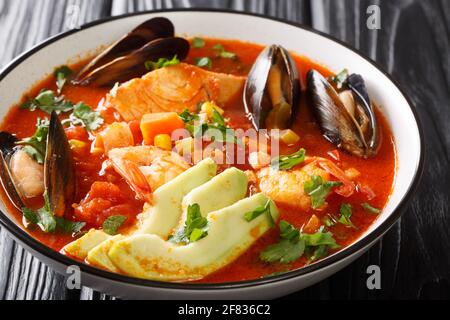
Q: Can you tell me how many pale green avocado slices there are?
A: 3